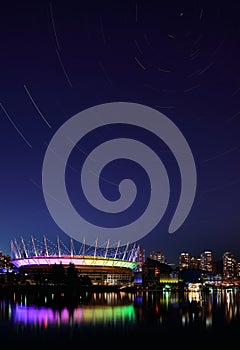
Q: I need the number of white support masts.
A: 14